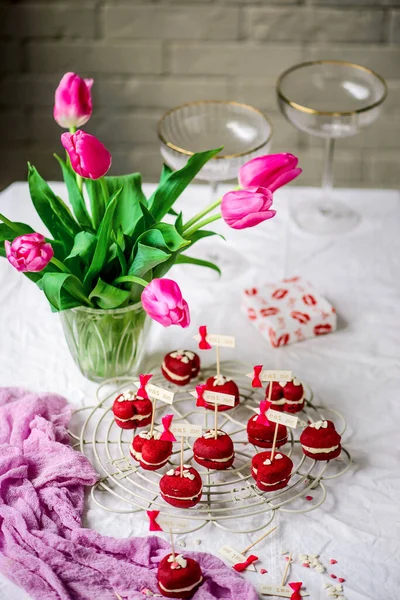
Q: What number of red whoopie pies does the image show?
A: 11